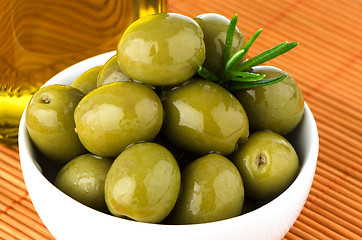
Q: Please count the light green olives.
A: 12